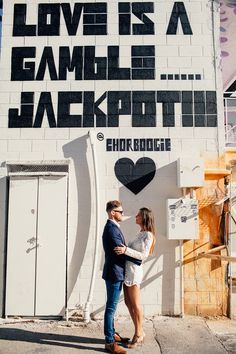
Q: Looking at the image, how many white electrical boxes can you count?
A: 2